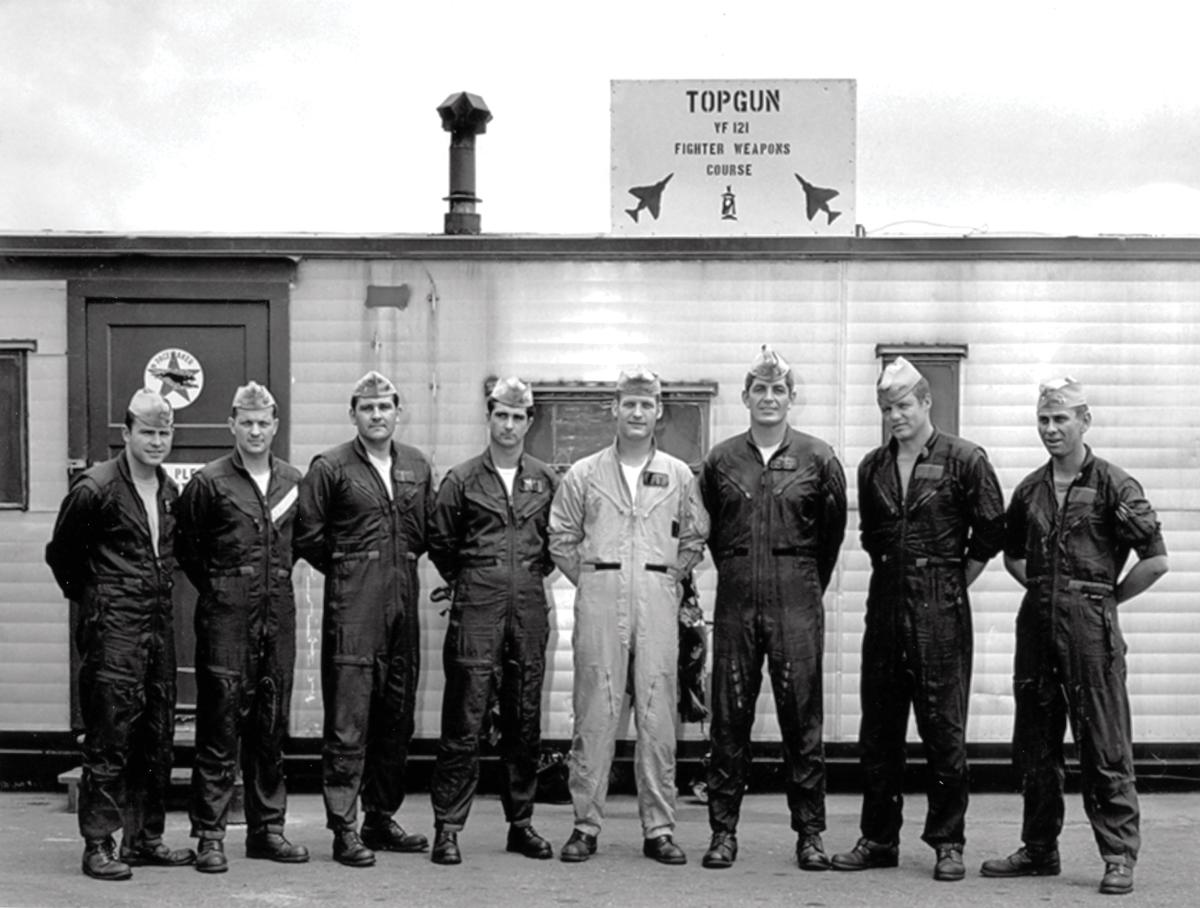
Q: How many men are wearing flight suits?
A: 8